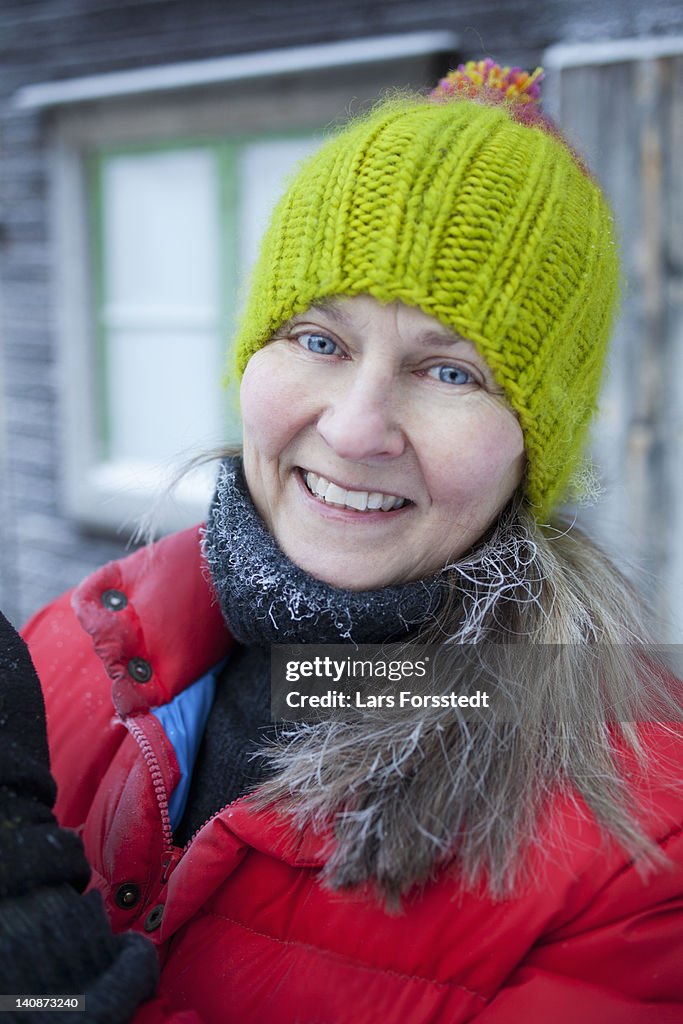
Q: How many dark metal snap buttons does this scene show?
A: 4